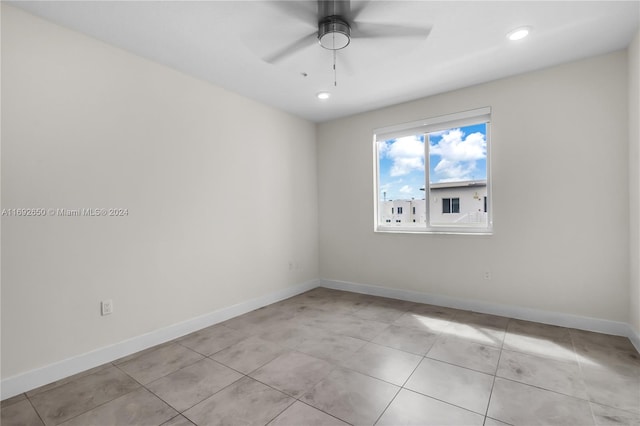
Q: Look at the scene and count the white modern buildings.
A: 2